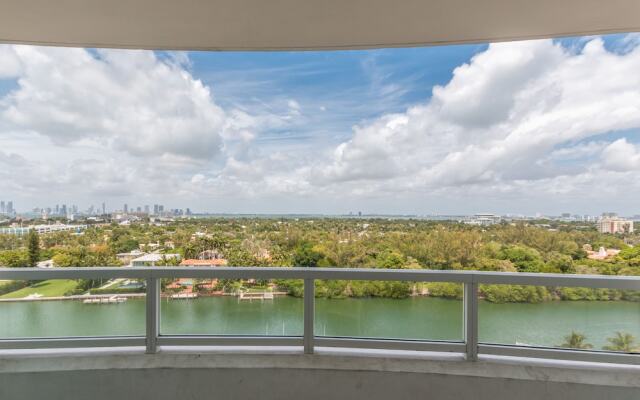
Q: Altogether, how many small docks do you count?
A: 3